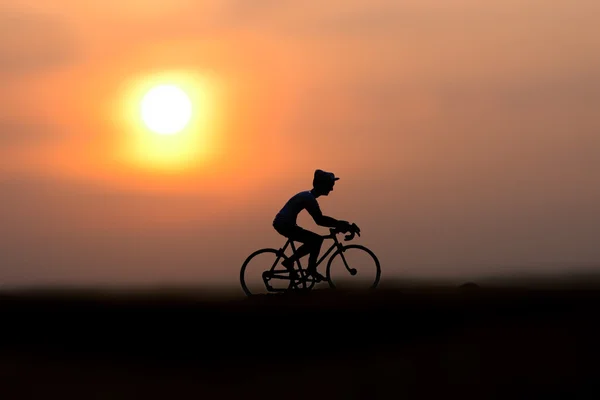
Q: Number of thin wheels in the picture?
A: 2